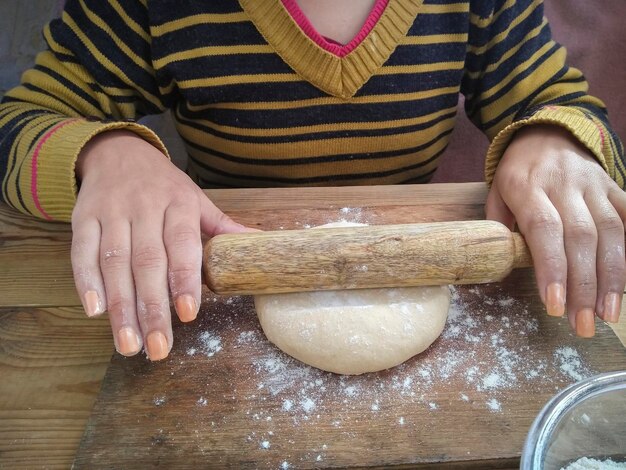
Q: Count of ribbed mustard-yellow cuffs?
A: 2